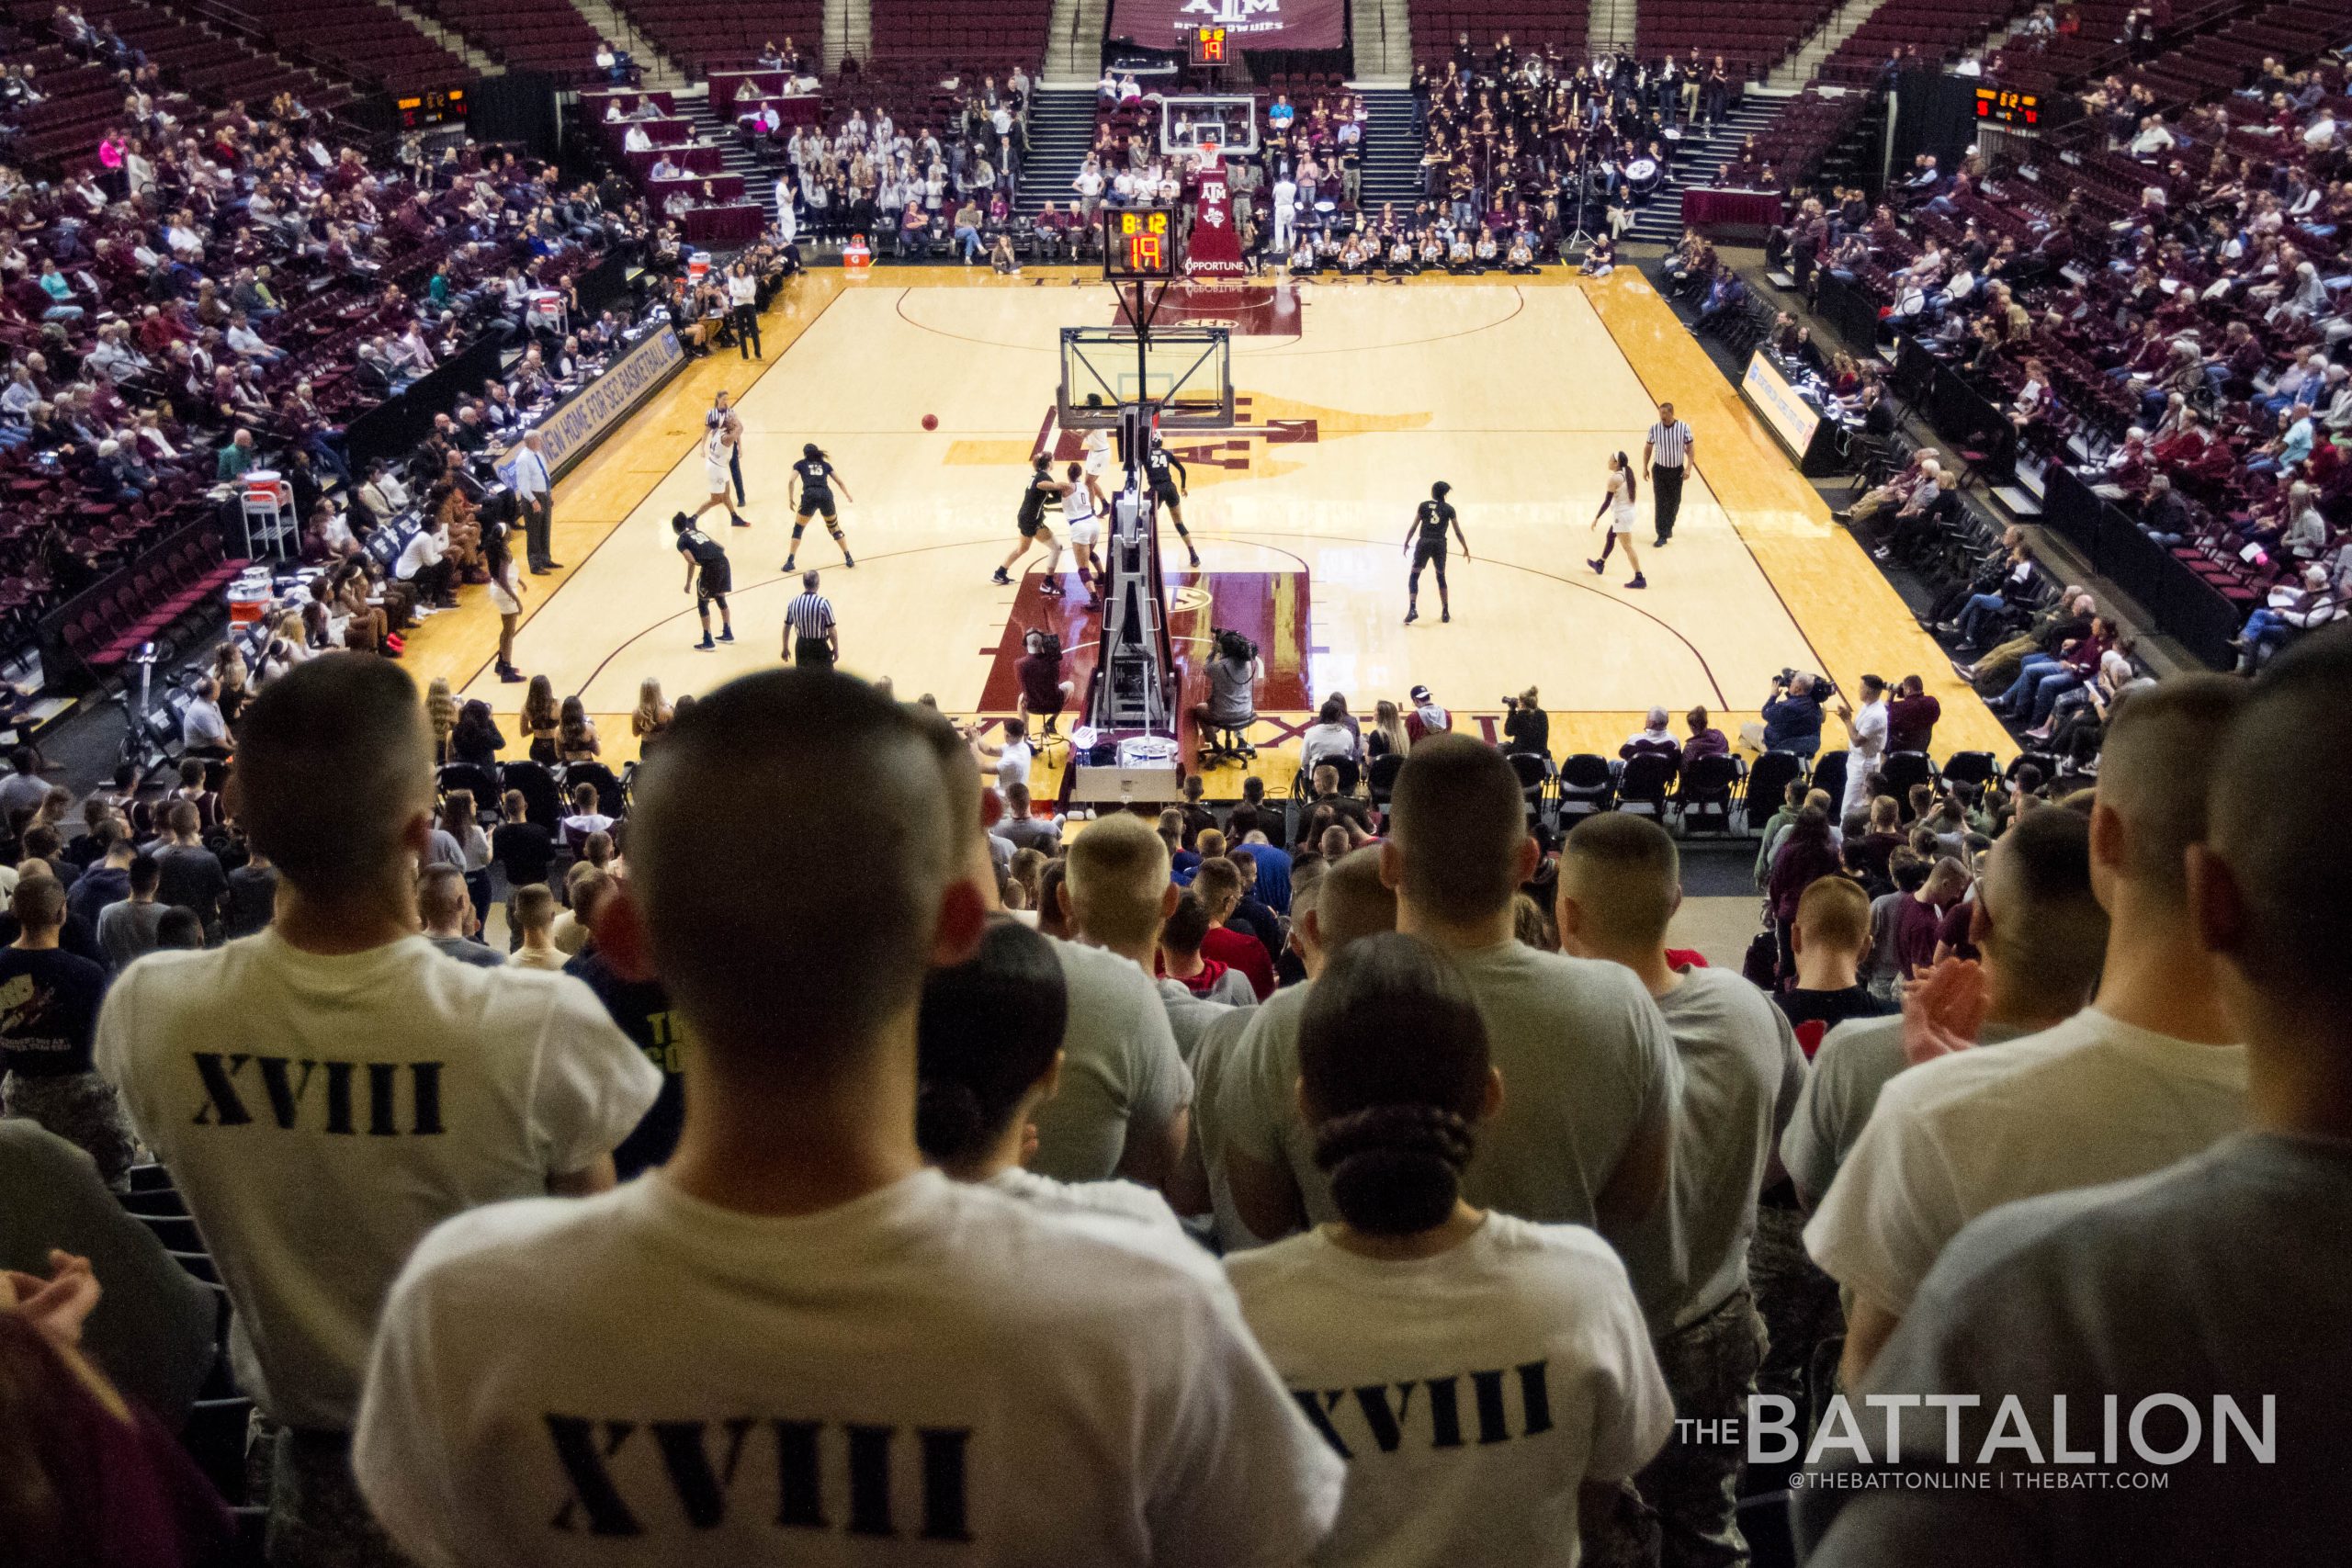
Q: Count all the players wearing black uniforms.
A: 5